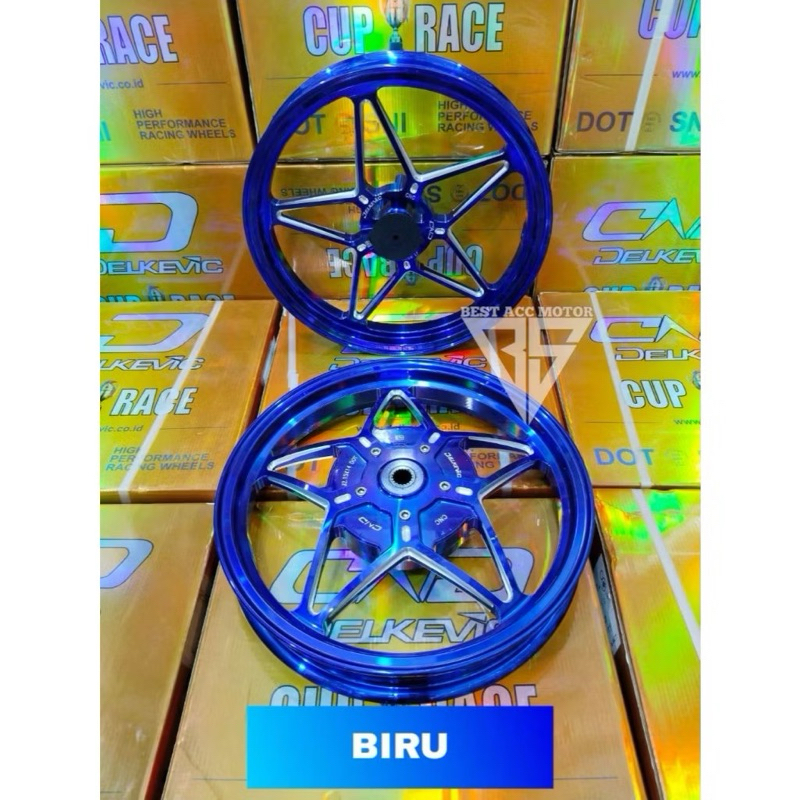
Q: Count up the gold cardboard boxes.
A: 12